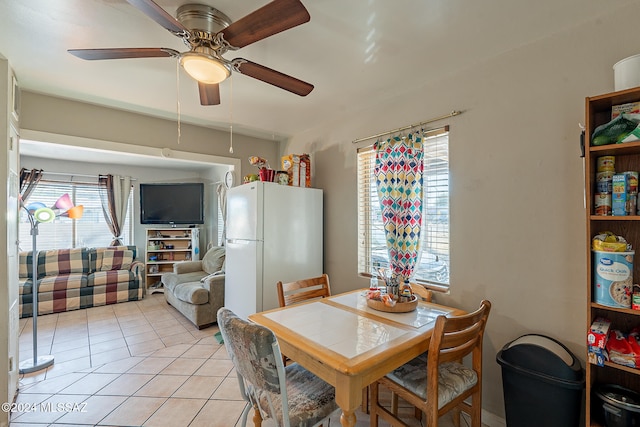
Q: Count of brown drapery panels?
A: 2